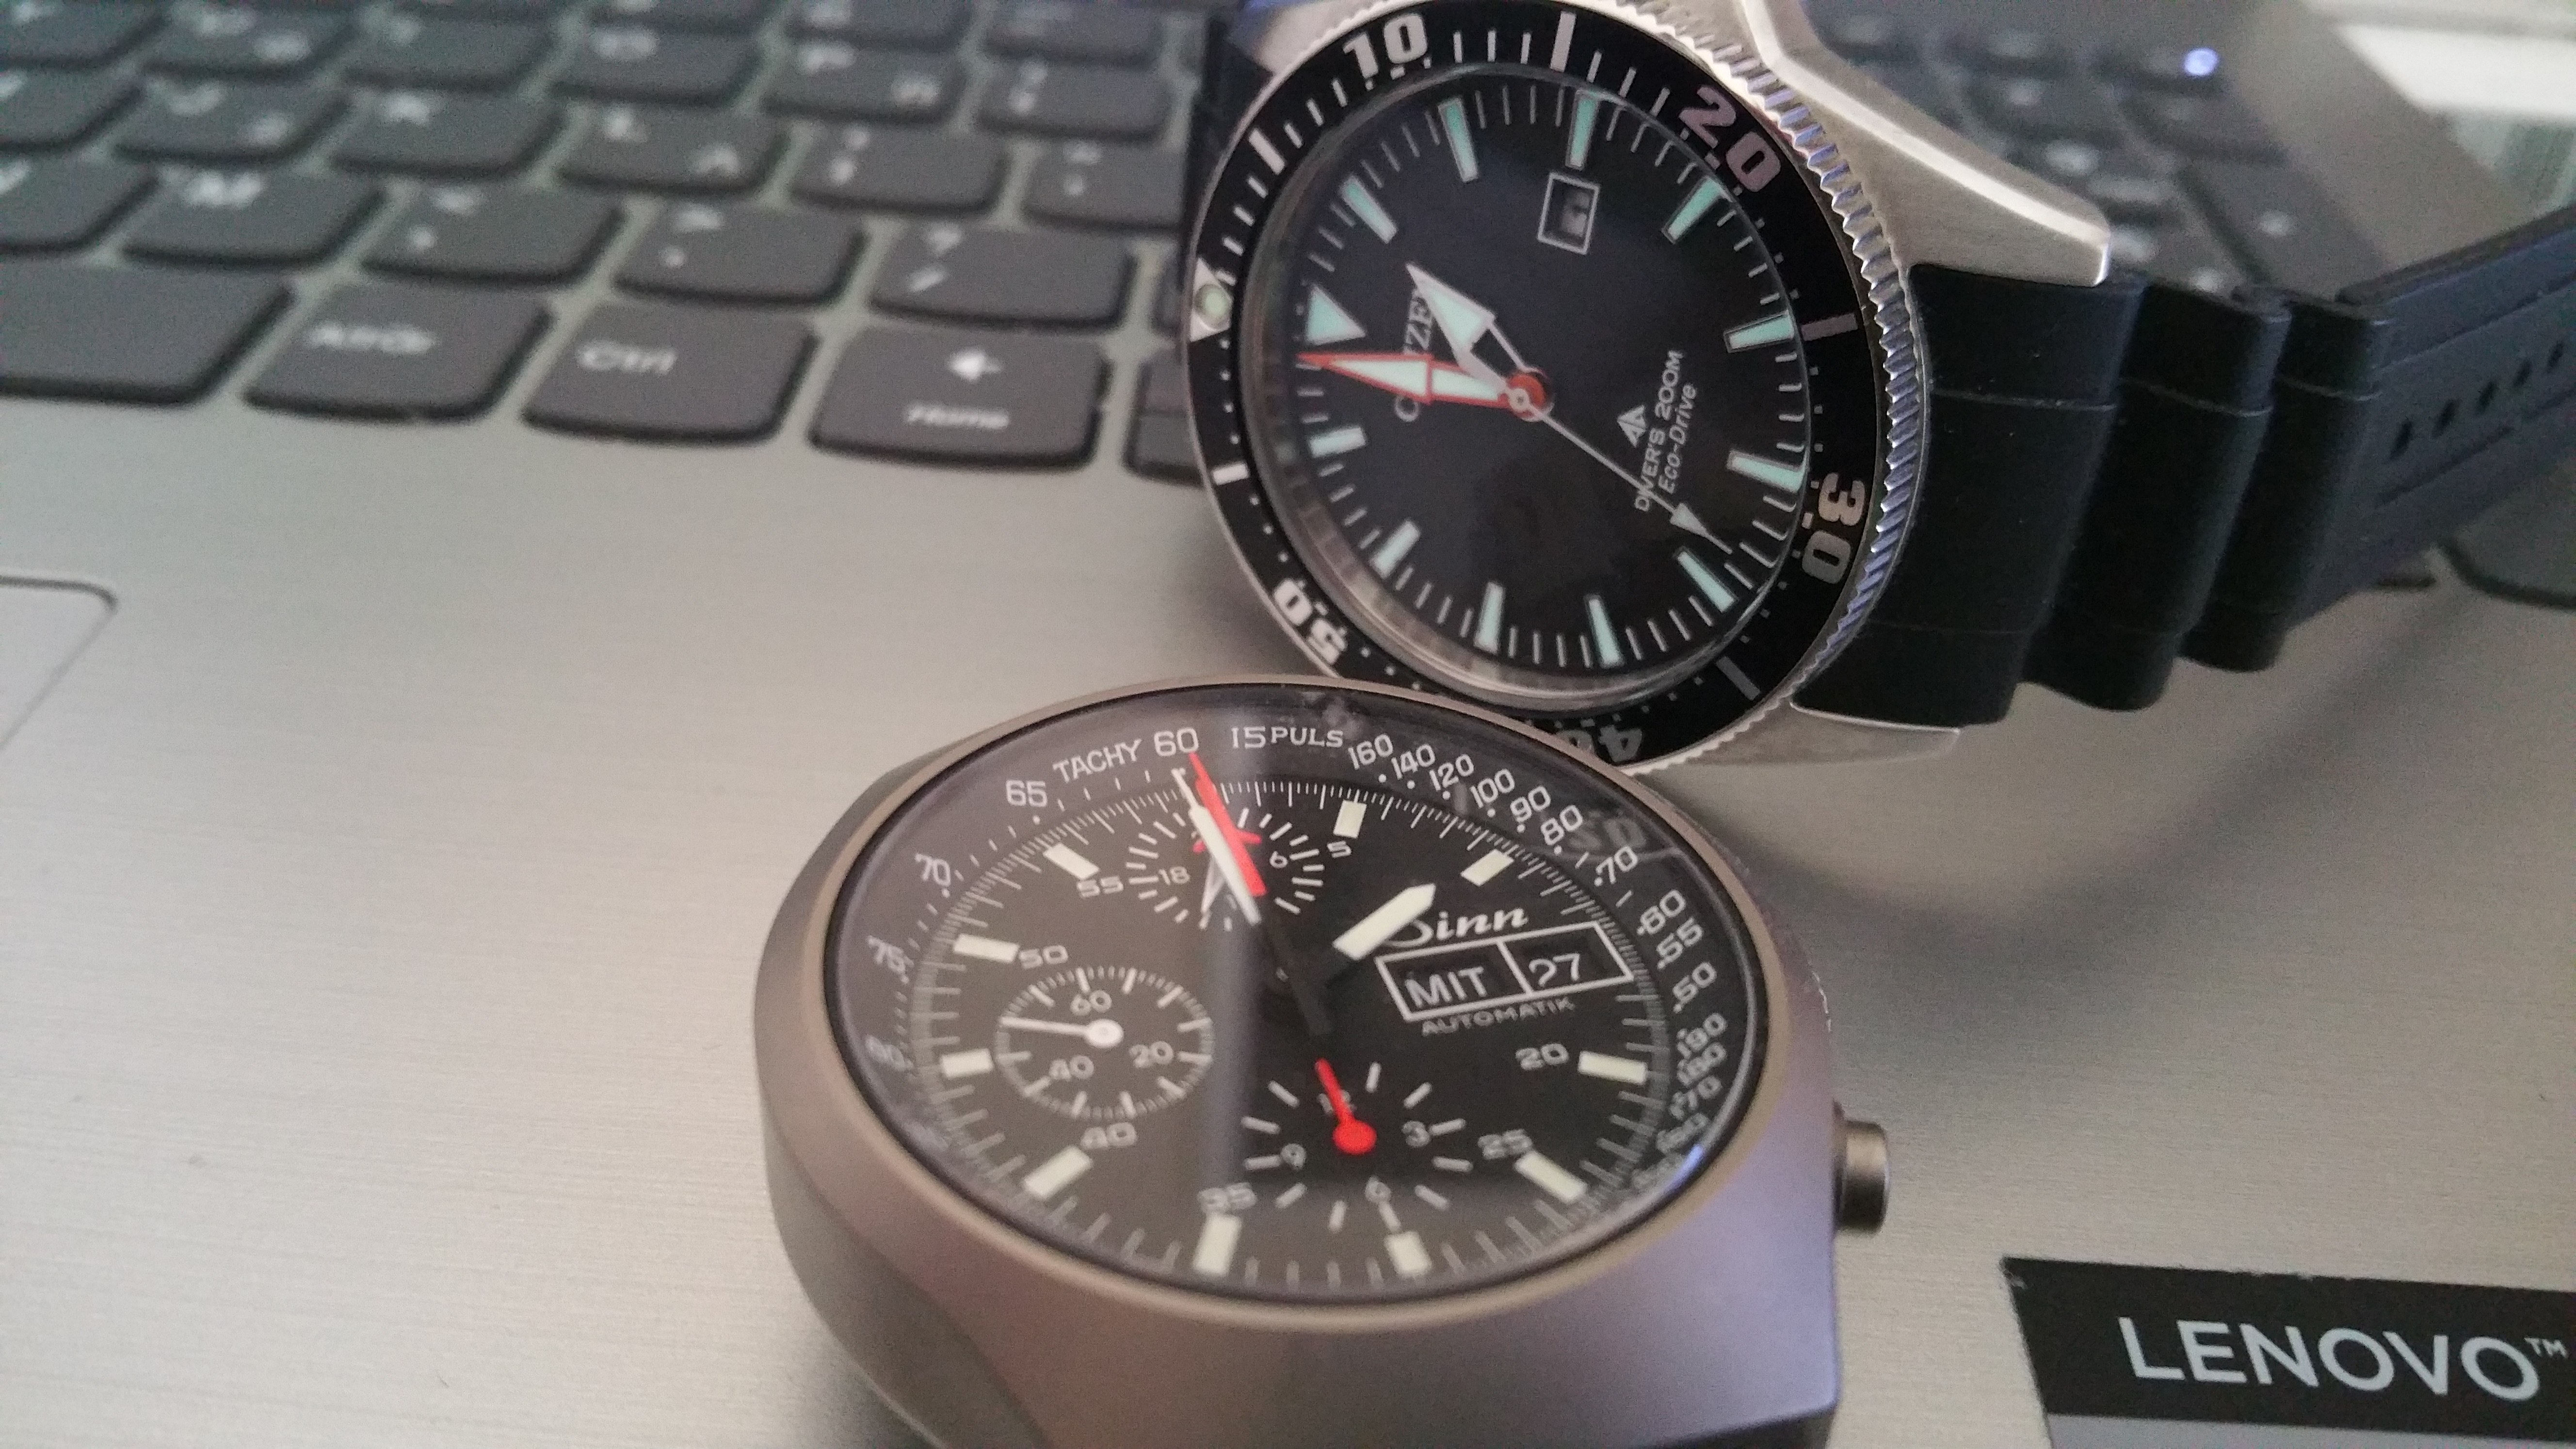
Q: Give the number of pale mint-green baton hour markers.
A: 11